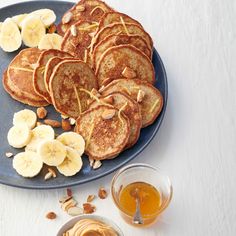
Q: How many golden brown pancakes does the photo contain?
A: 14